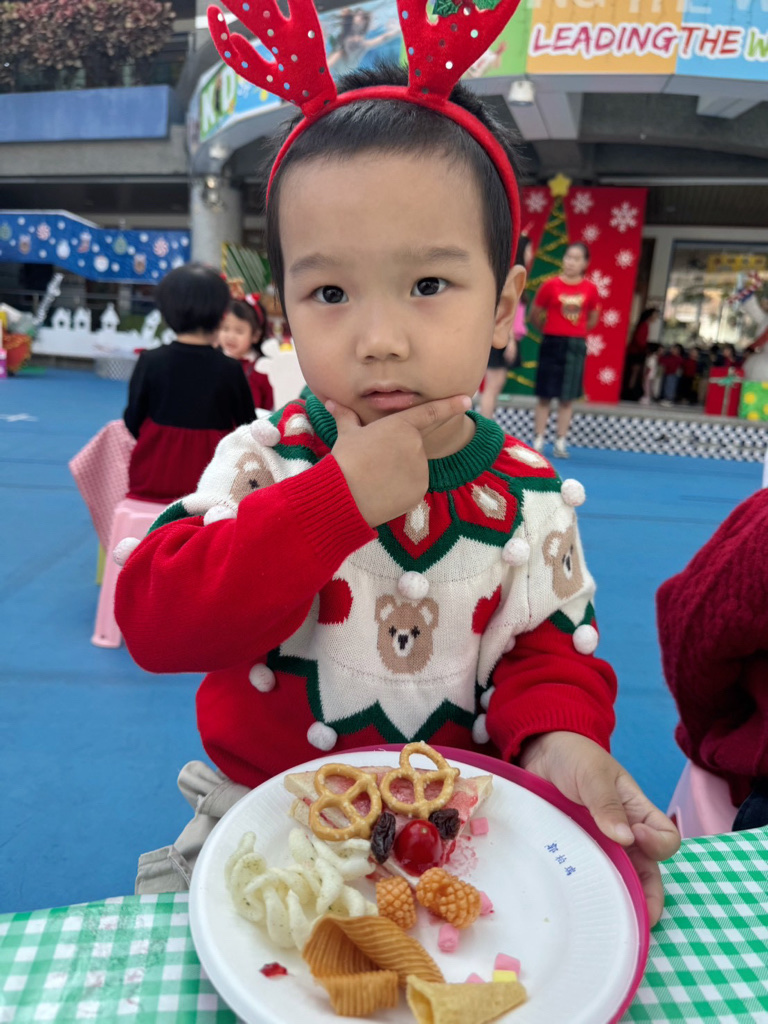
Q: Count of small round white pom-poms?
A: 12